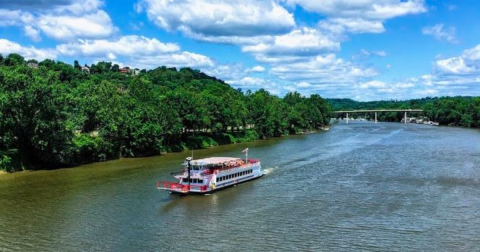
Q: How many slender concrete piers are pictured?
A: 3